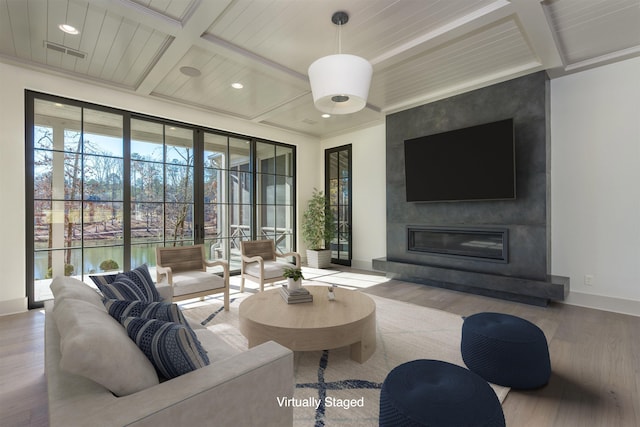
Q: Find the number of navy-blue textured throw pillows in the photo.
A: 3